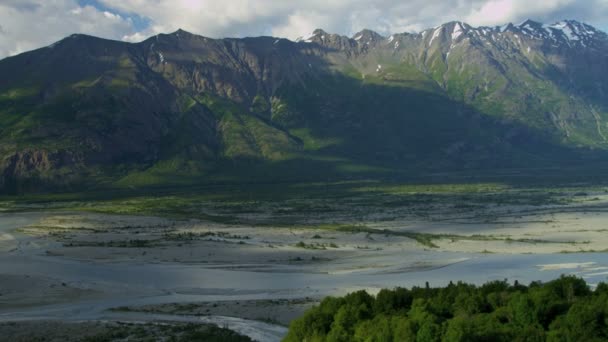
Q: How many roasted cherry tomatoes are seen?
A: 0